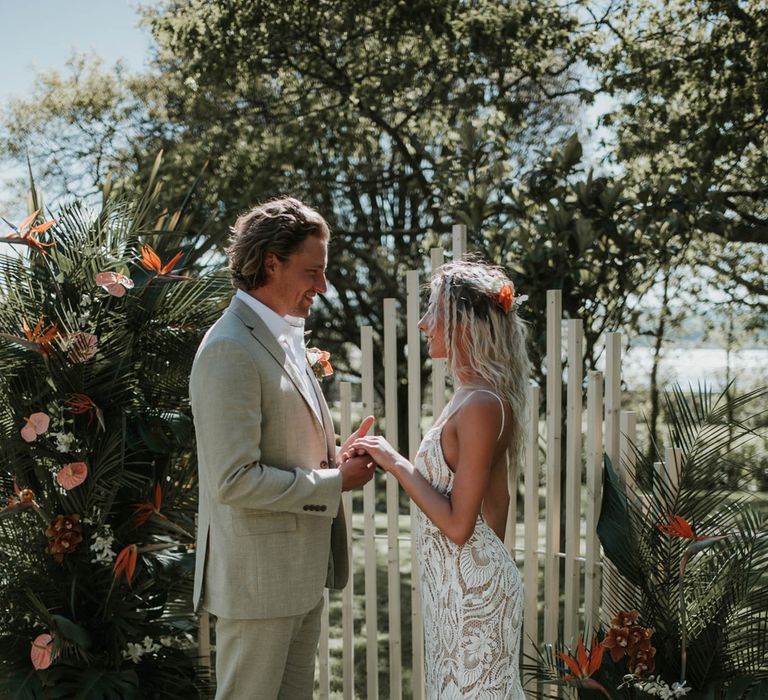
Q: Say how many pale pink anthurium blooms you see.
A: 5